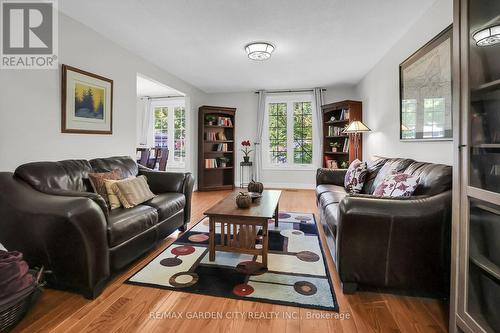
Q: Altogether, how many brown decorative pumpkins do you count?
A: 2